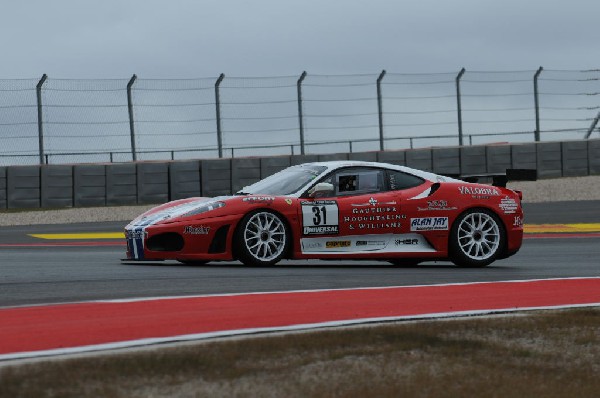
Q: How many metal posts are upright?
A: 7